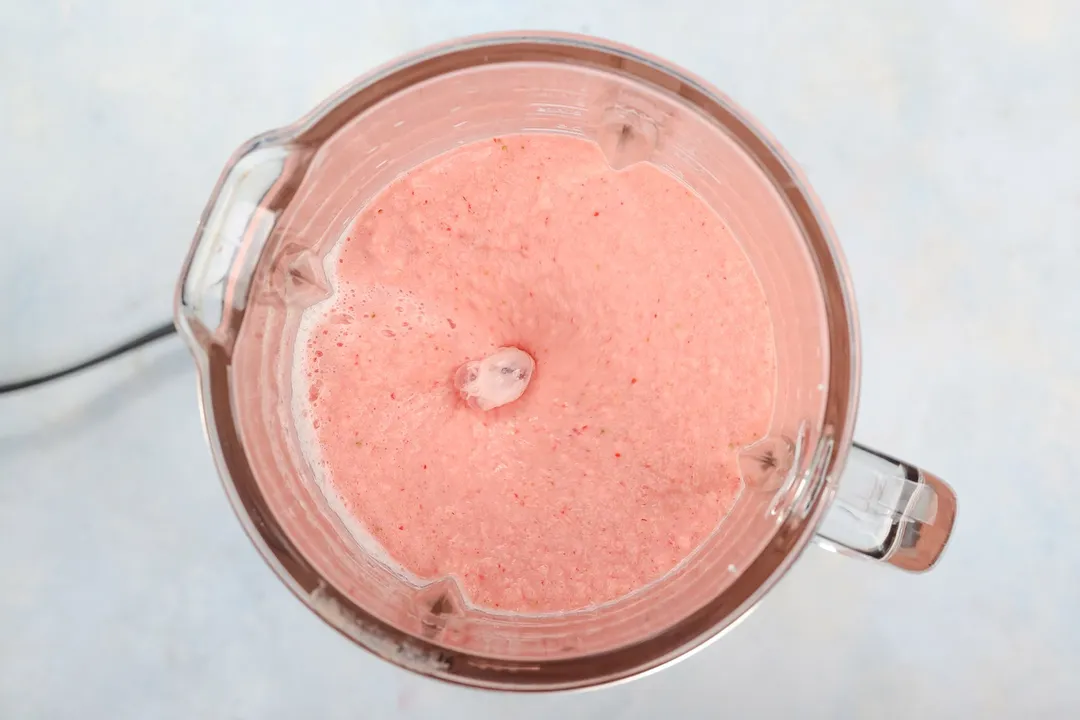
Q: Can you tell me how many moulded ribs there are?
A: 4